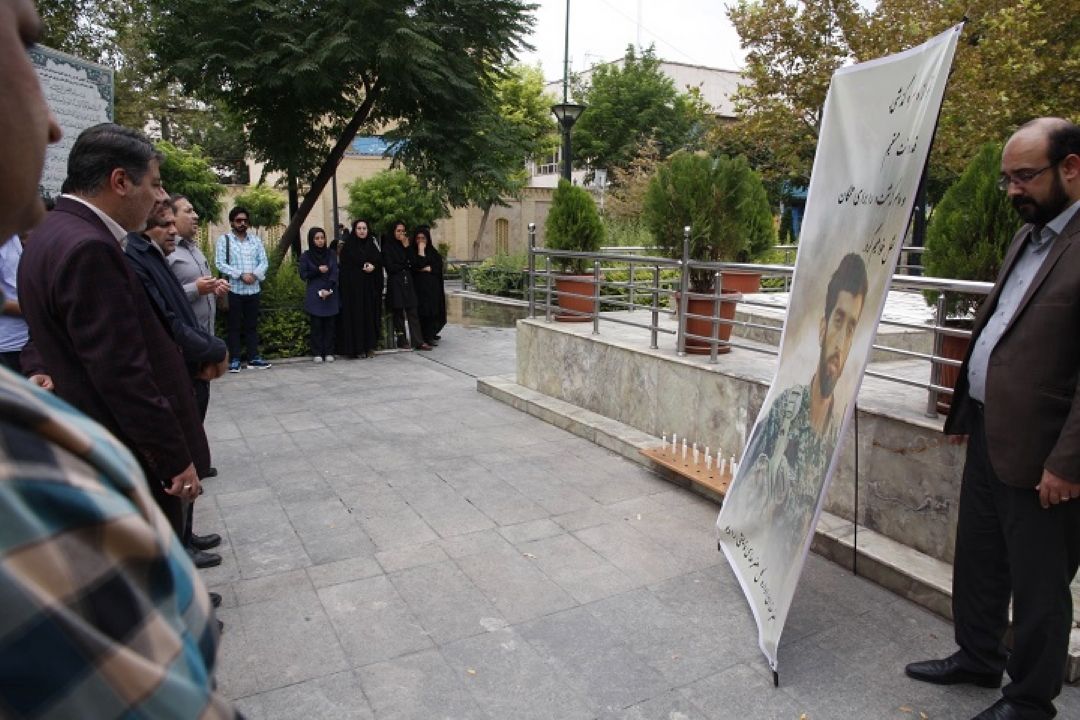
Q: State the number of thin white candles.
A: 12